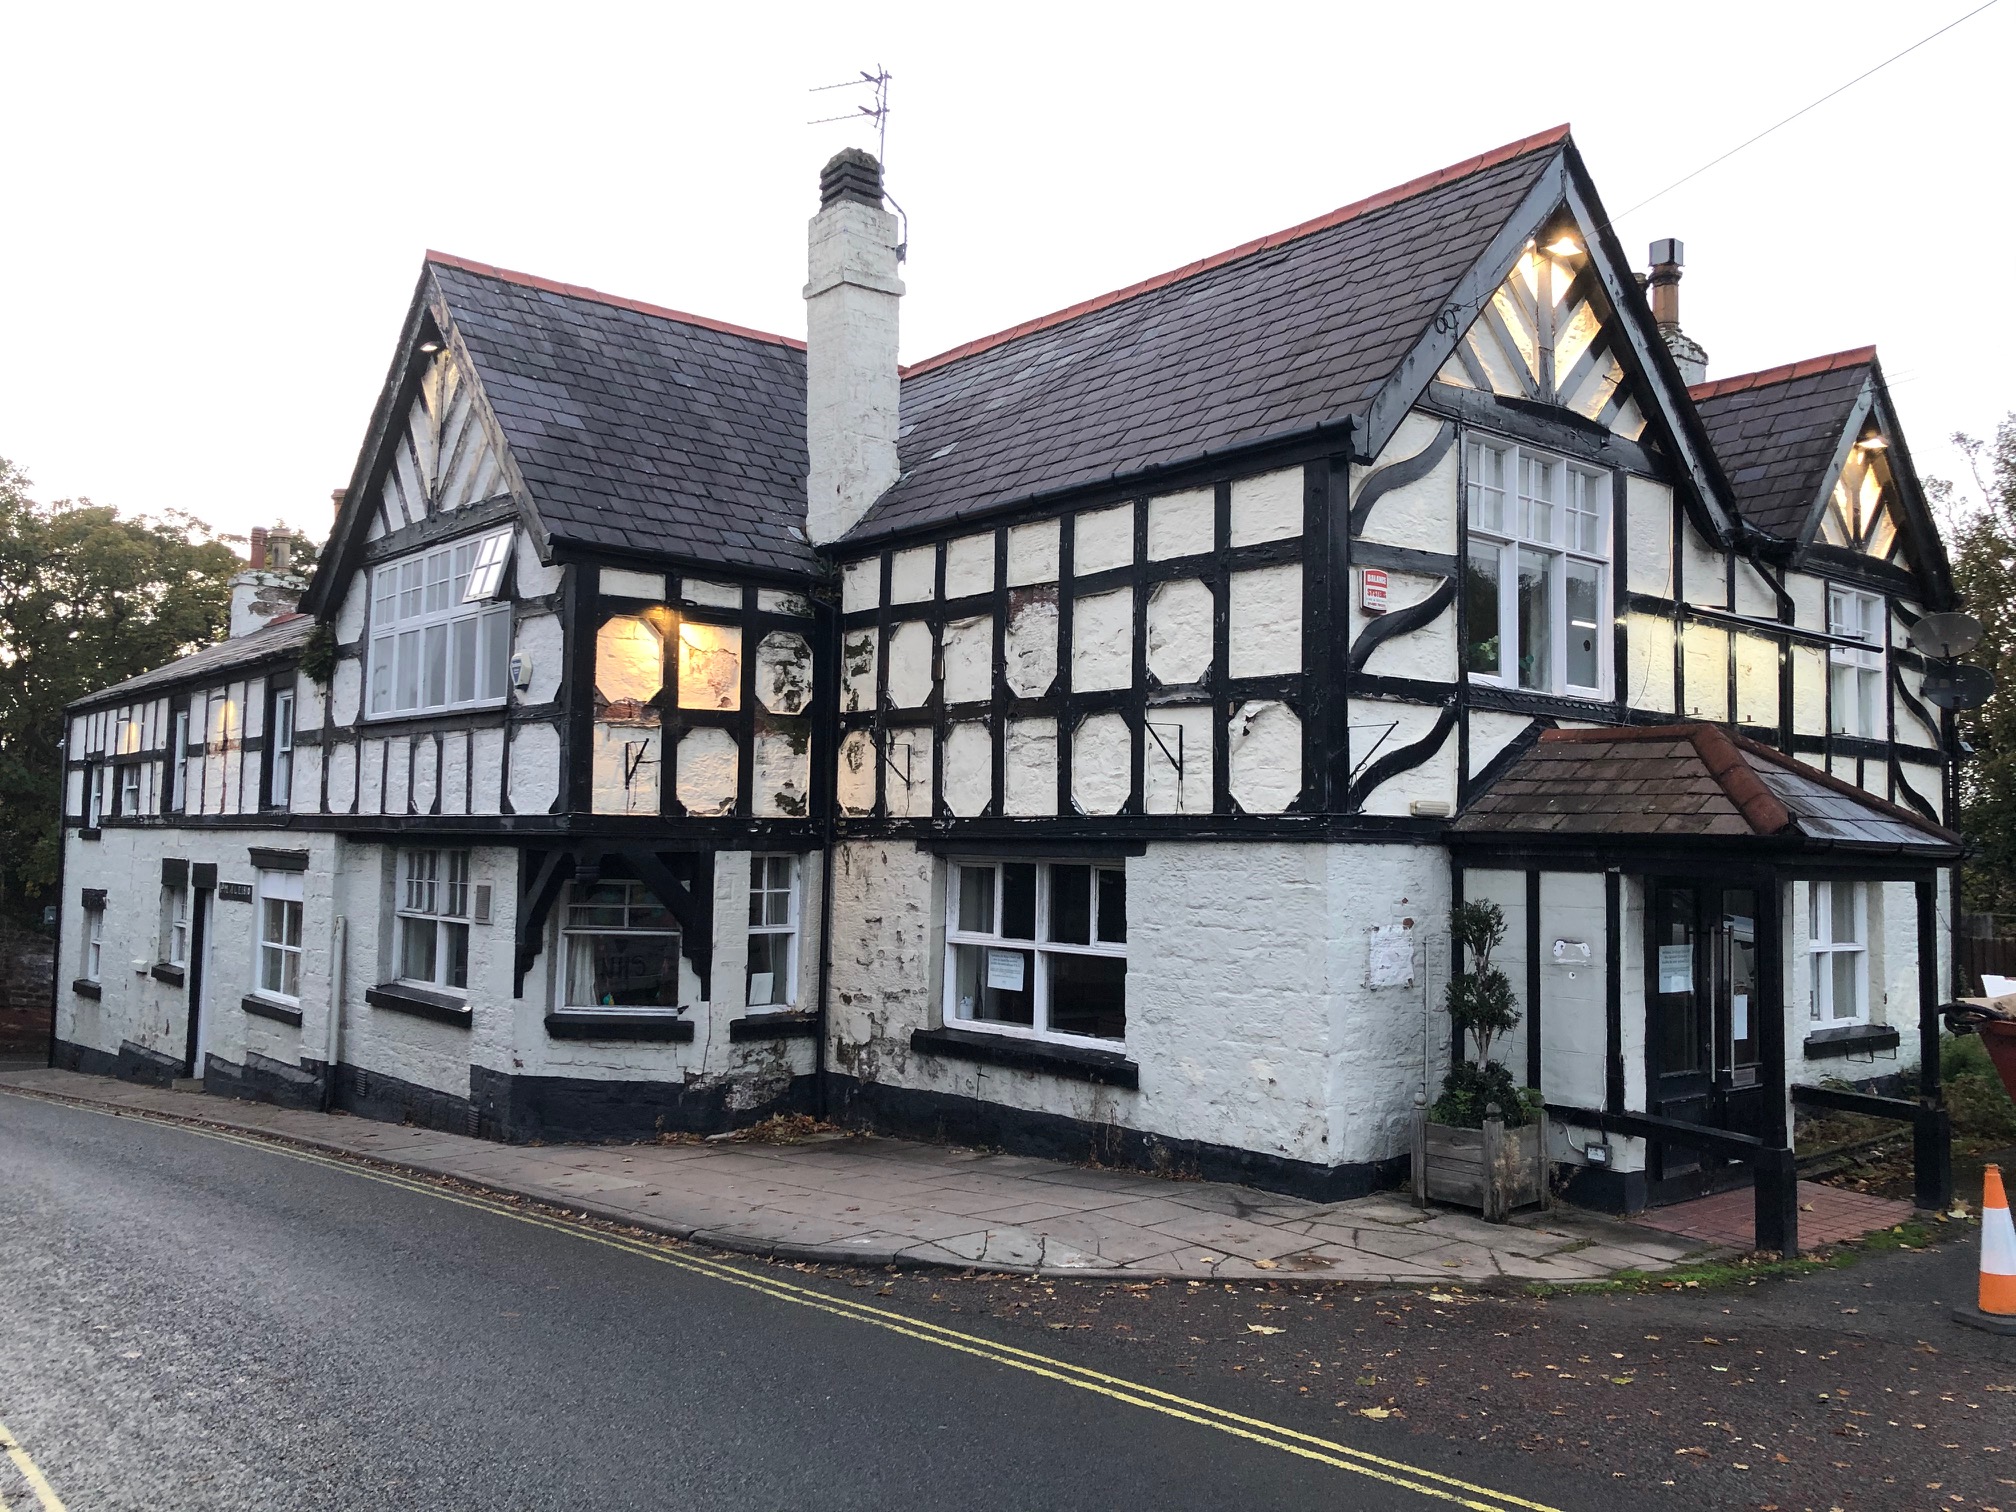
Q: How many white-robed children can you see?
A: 0